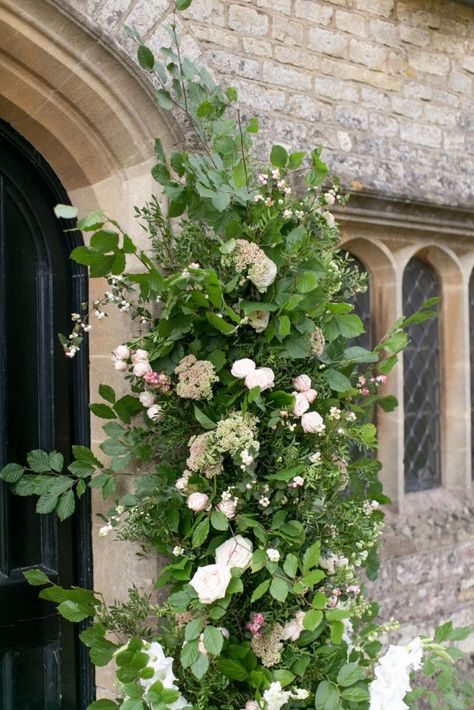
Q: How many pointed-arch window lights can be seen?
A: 3